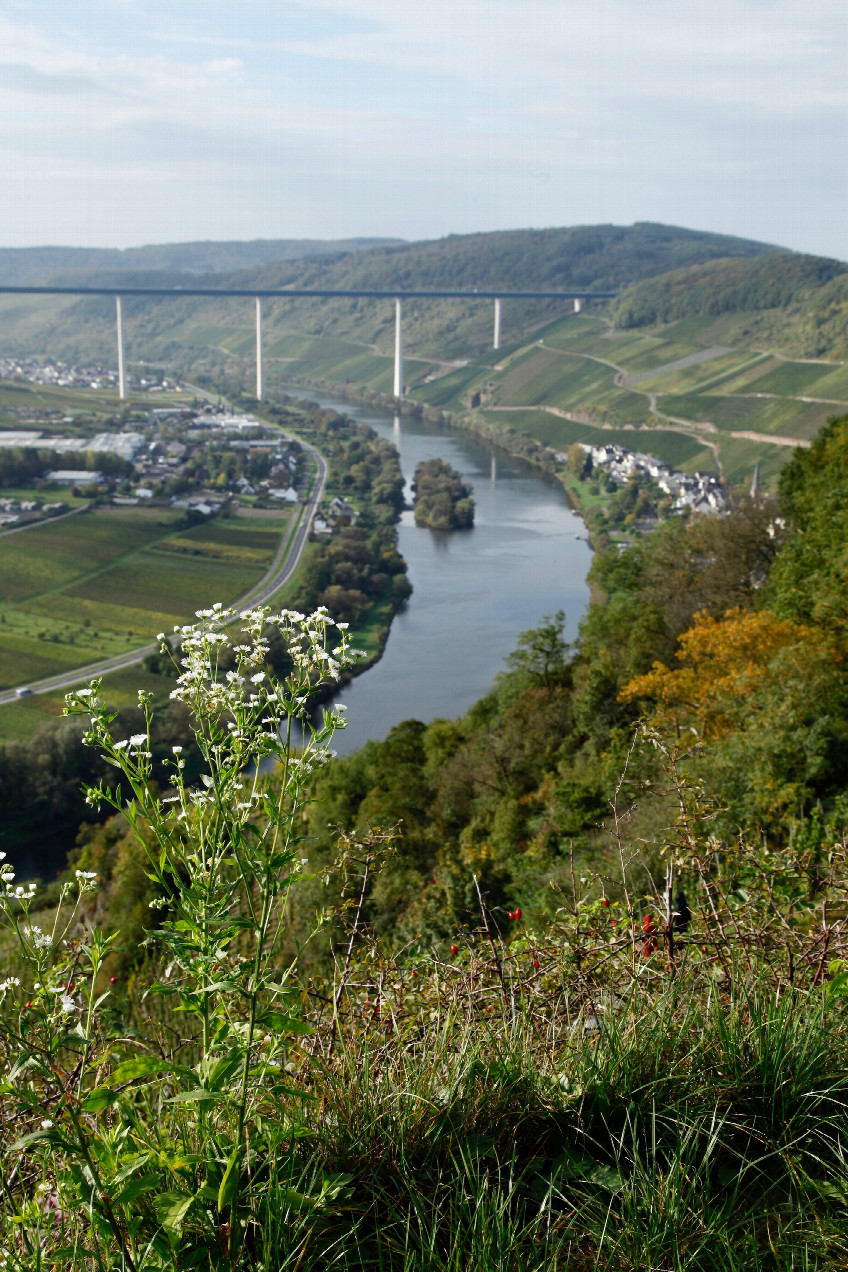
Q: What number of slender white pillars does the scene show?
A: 5